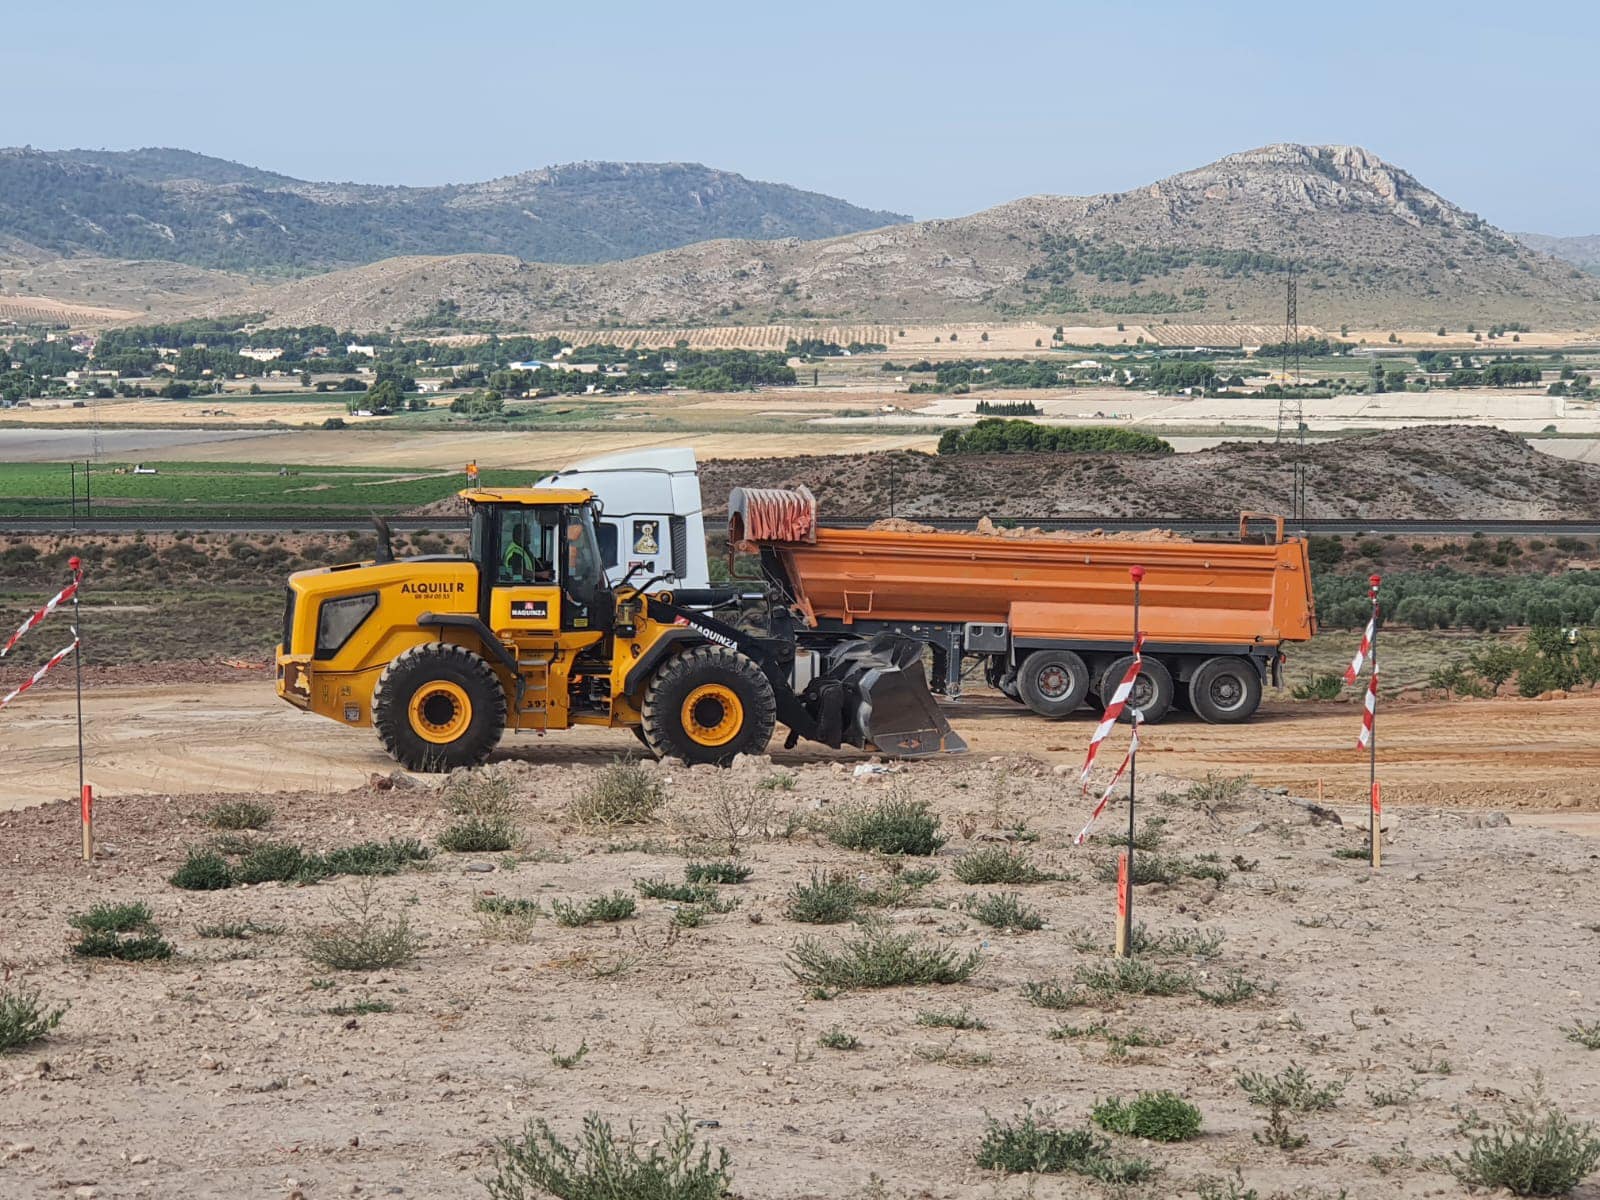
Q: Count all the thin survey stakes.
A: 3